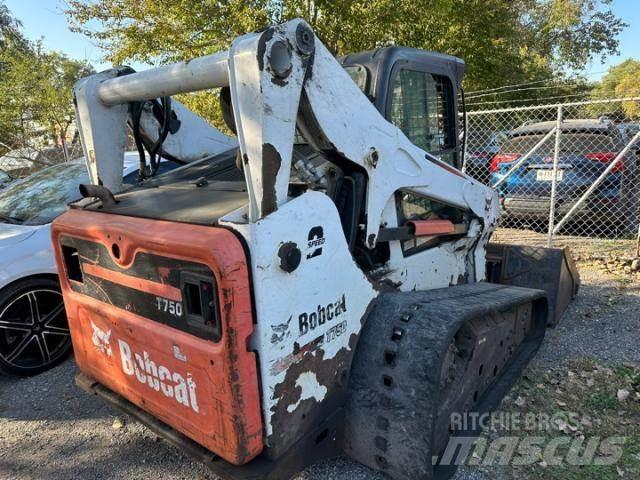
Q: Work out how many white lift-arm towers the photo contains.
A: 2